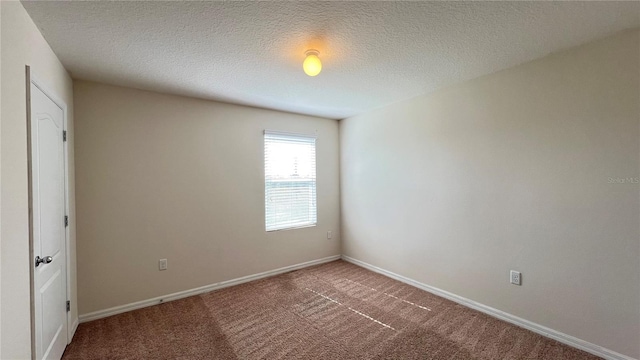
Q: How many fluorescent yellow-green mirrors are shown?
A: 0